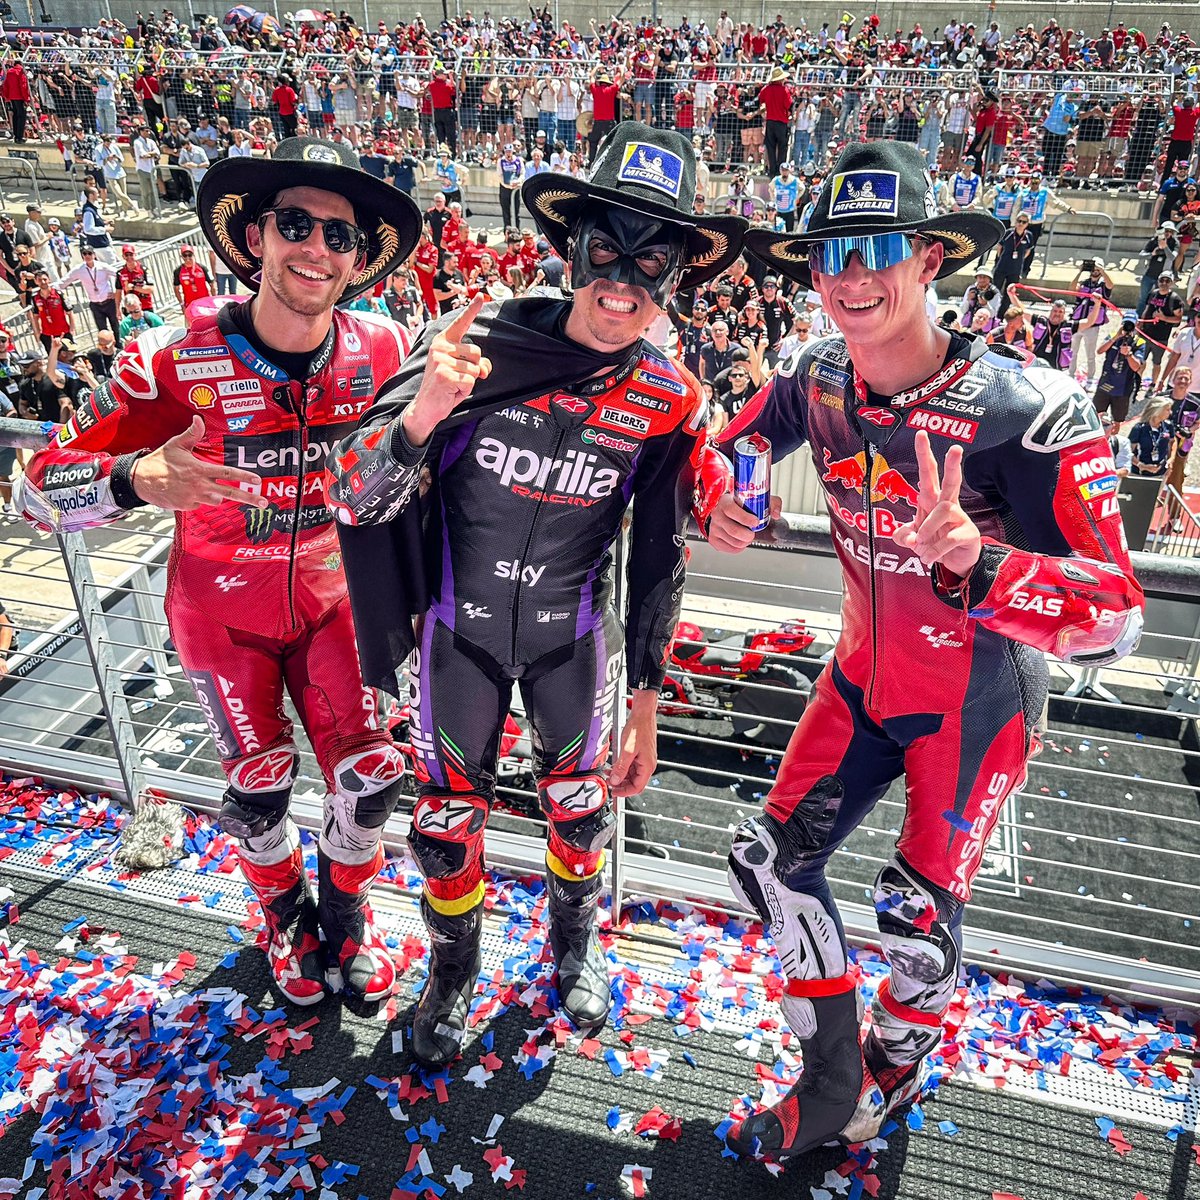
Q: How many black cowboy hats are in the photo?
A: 3